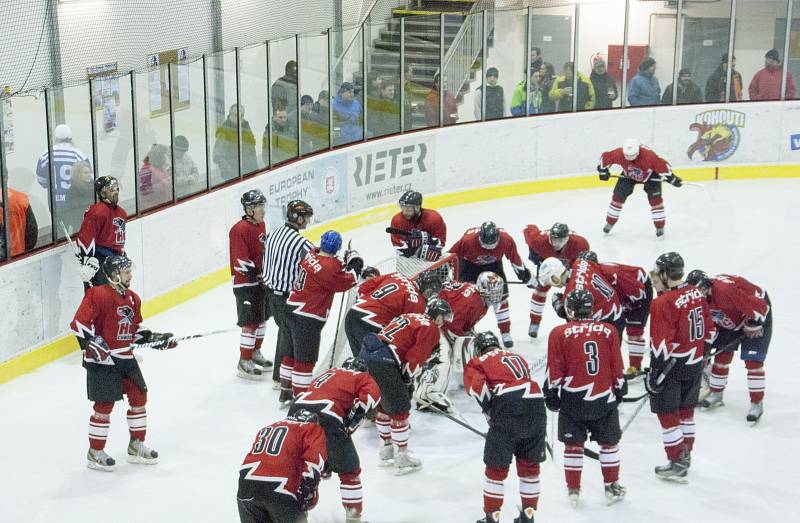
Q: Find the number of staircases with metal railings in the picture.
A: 1